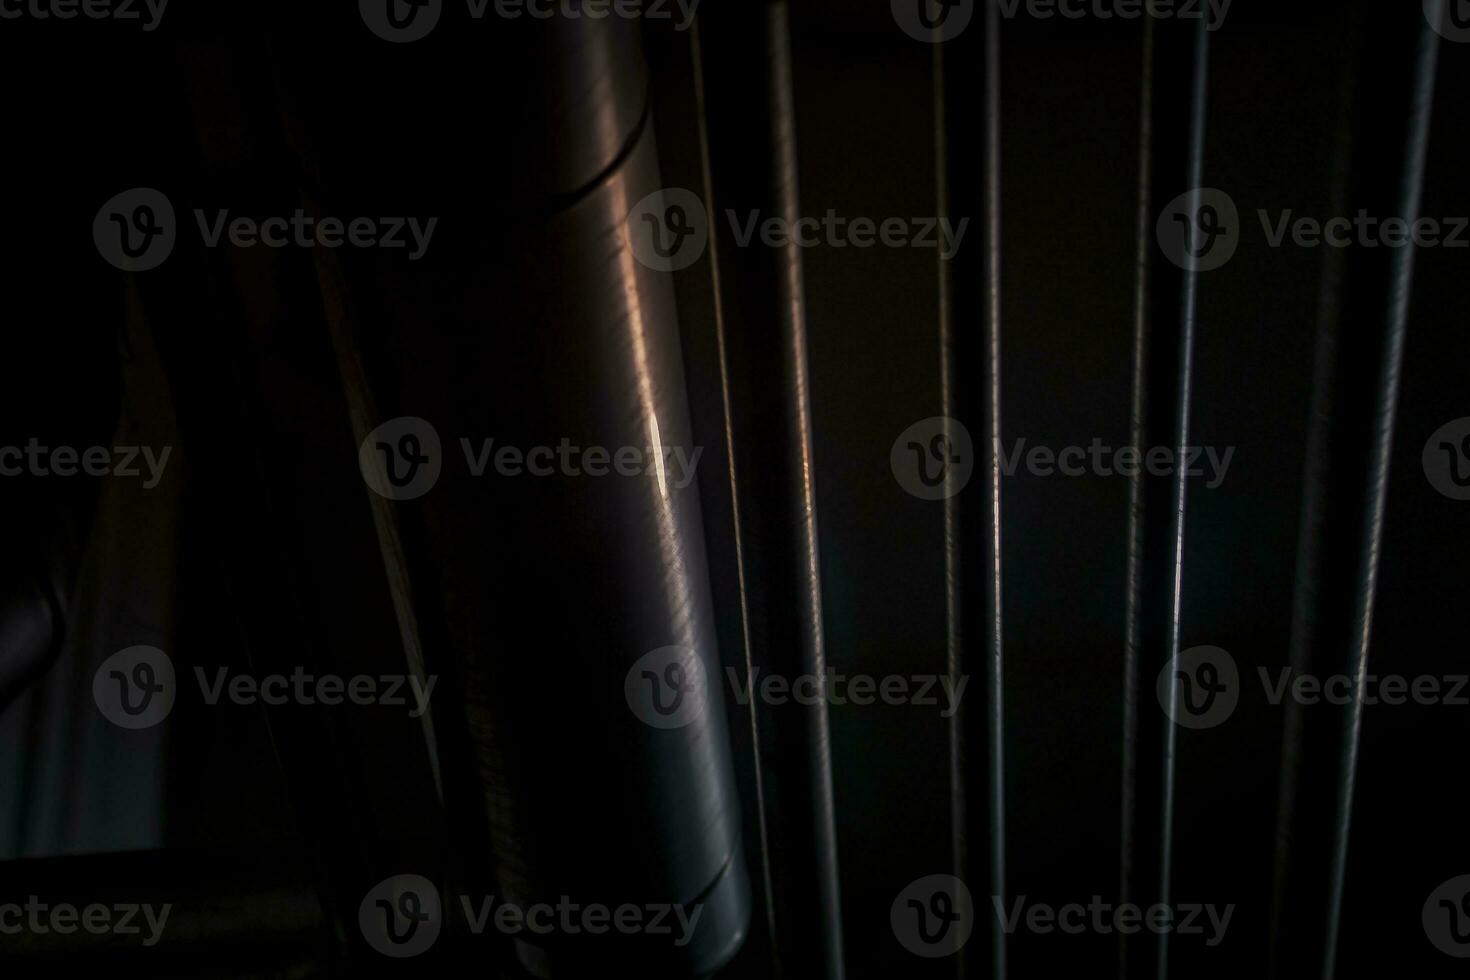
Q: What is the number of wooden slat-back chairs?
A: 0